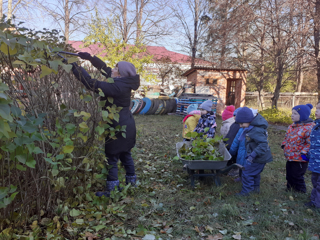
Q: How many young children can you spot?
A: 8